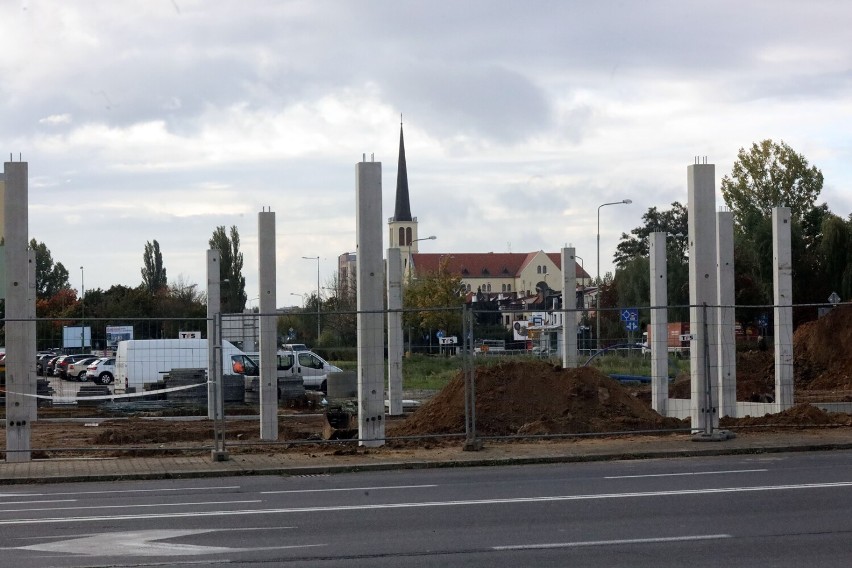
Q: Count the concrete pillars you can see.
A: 11